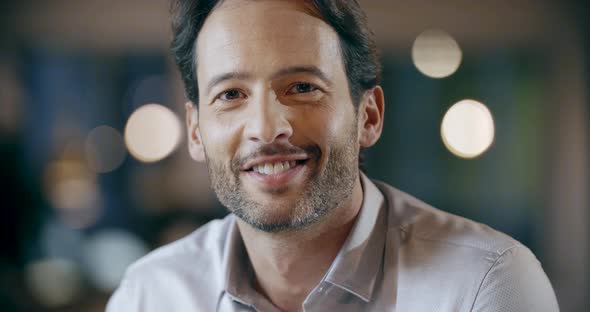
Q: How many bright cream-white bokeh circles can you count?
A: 3